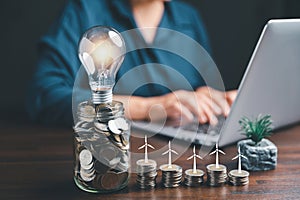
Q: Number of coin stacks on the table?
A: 5